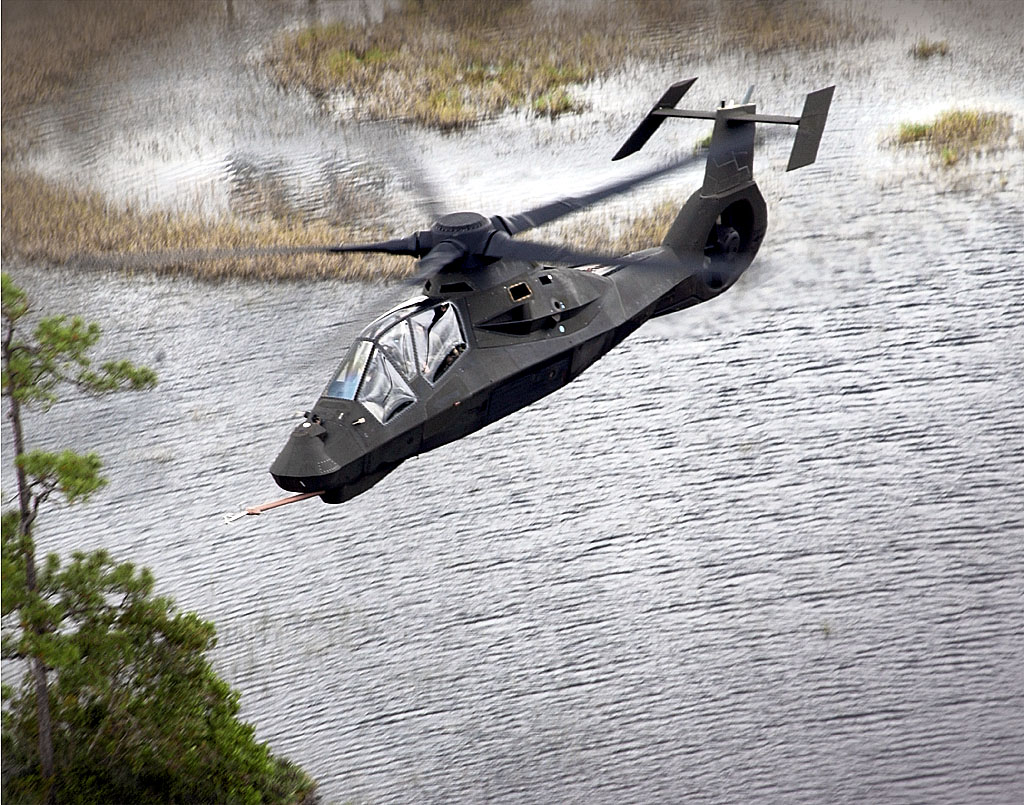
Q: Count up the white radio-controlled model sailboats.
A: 0